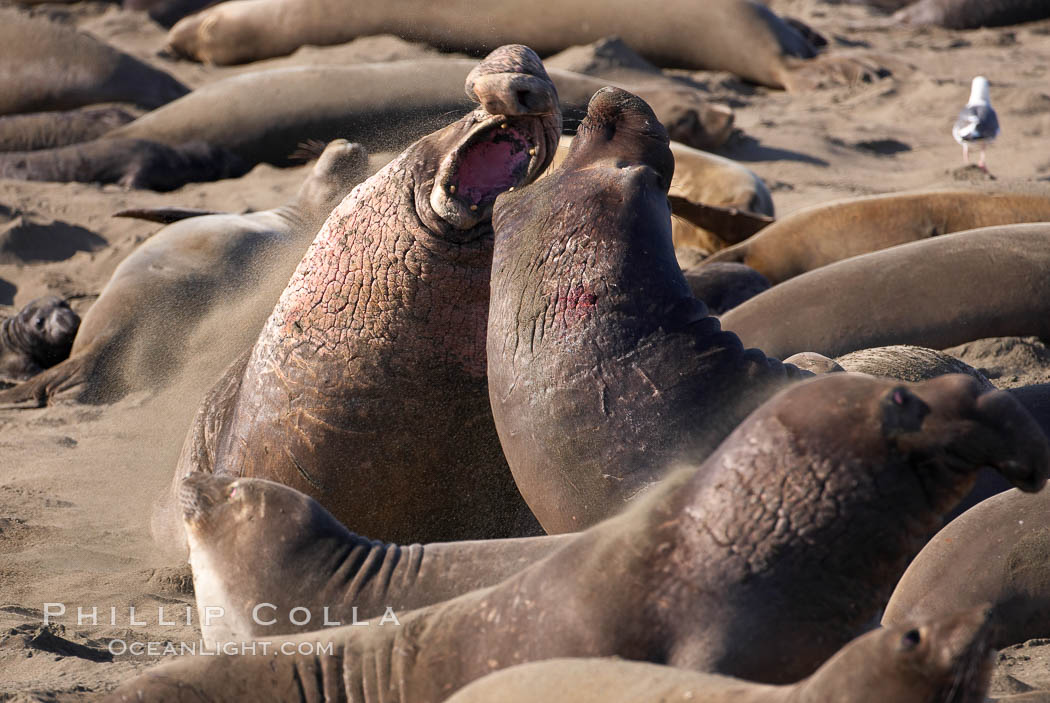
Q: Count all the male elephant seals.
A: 3